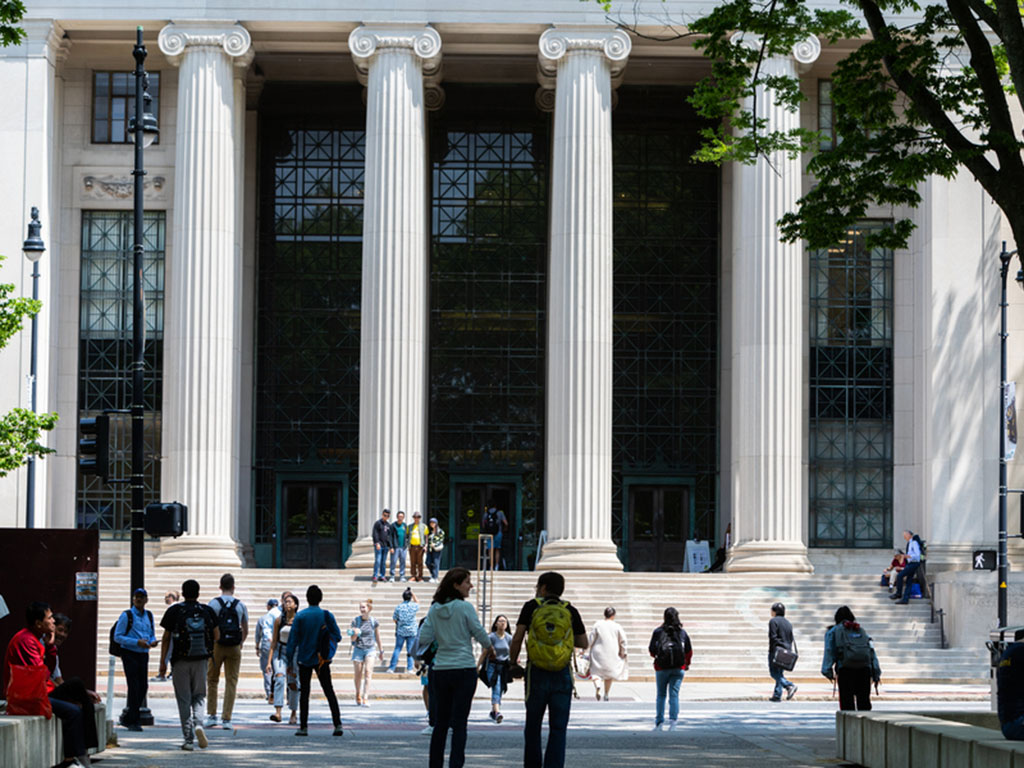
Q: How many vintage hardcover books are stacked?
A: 0